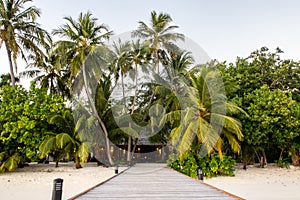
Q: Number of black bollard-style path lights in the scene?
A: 3